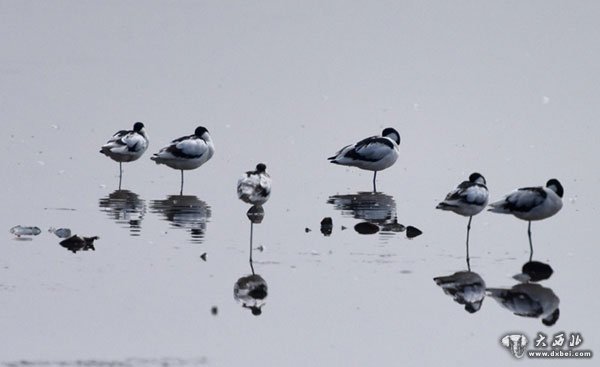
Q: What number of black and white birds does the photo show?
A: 6